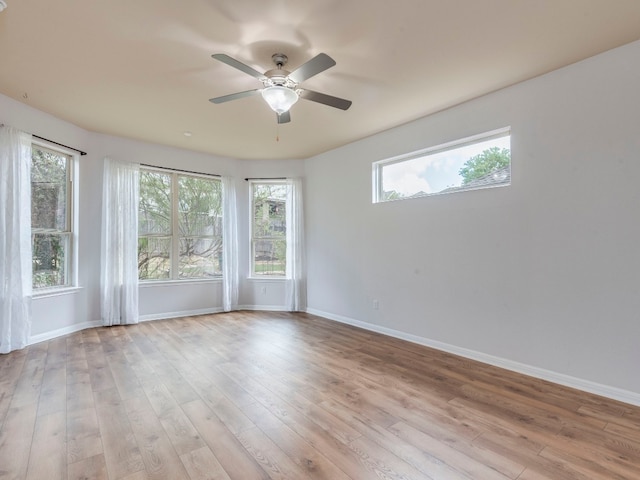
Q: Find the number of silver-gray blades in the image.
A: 5